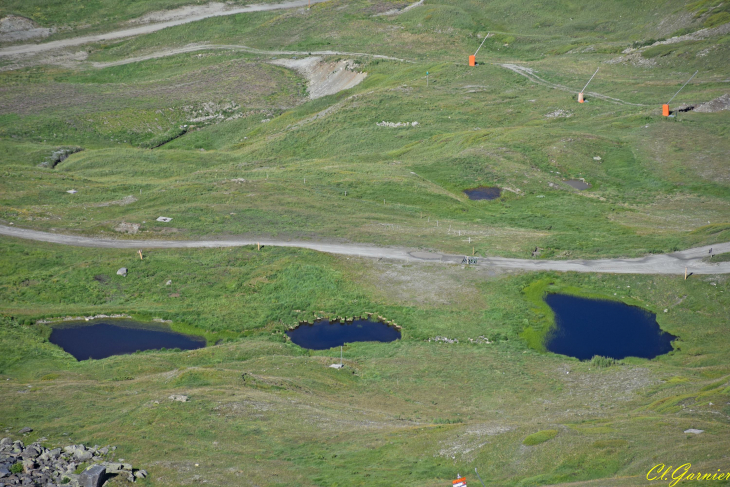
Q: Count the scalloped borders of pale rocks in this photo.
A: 1